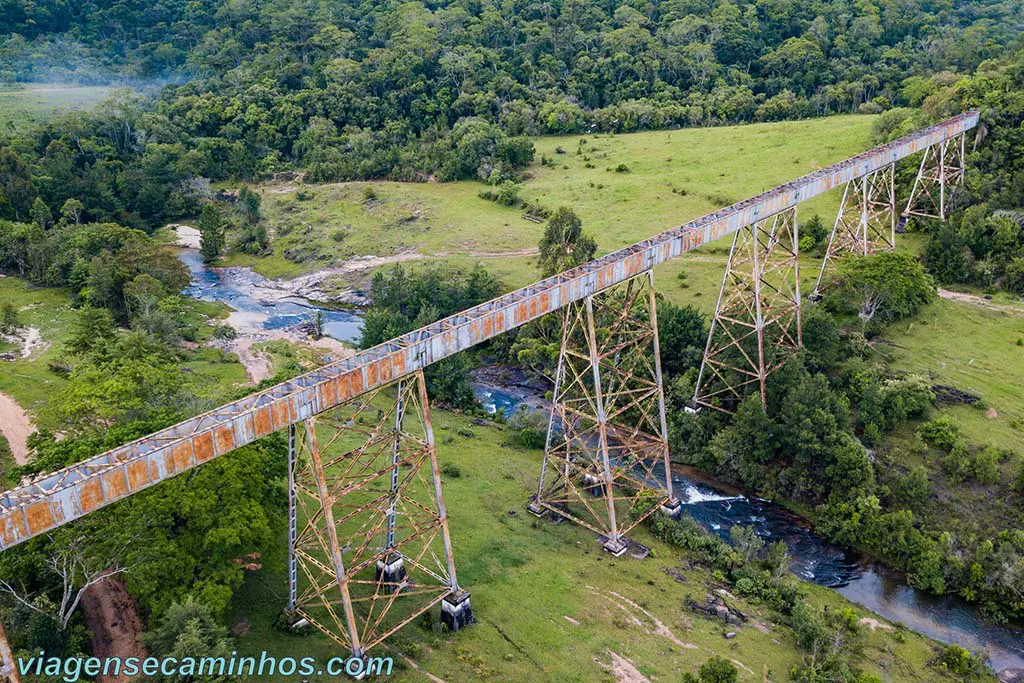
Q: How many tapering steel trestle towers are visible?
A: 5